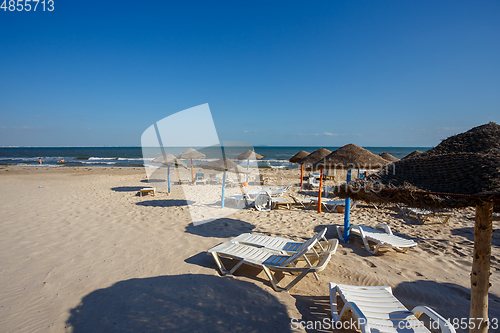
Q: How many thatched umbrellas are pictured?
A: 10